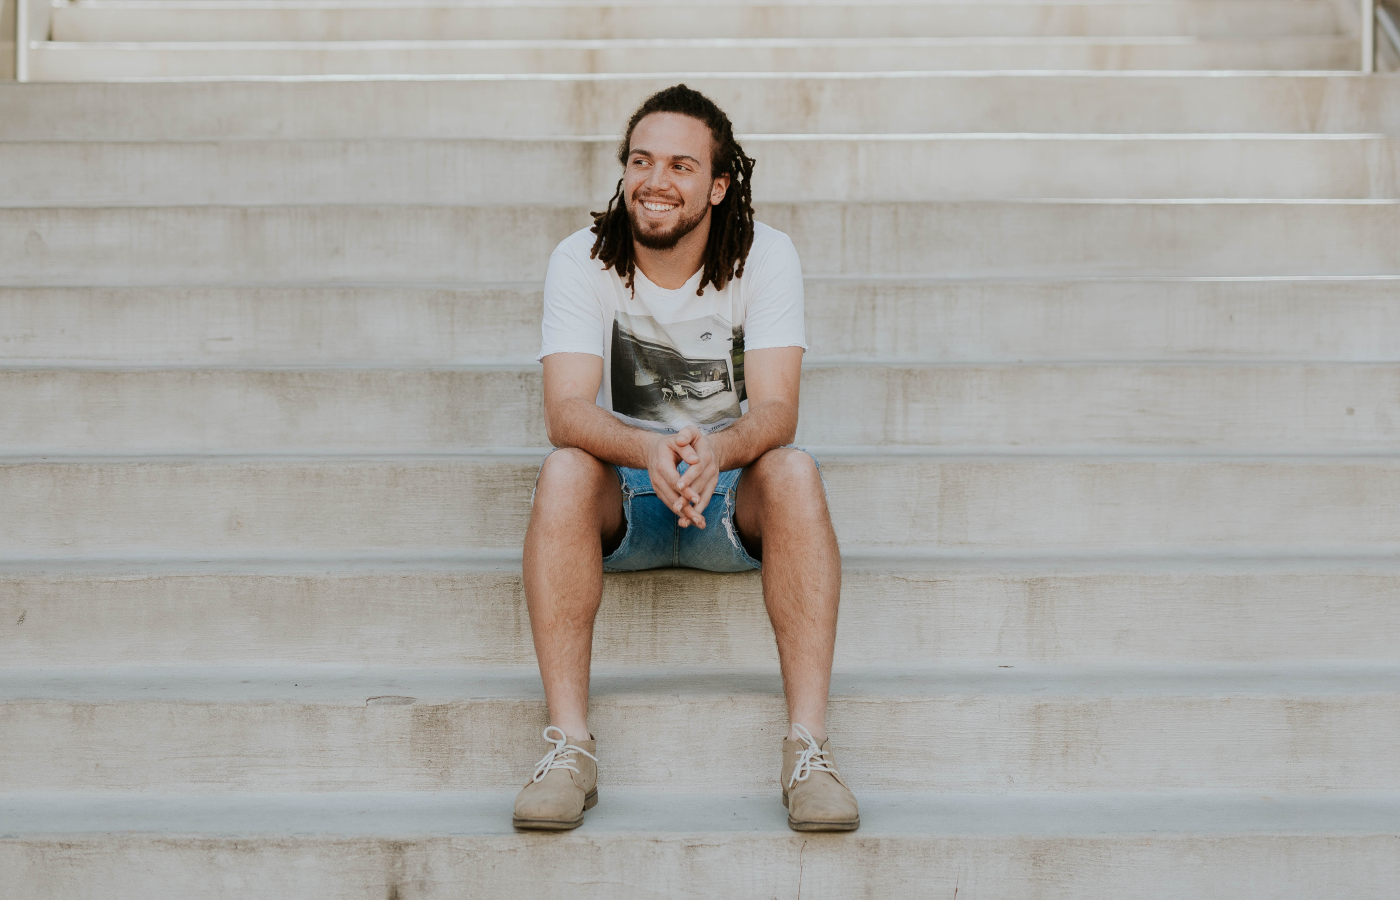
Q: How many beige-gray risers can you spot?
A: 11